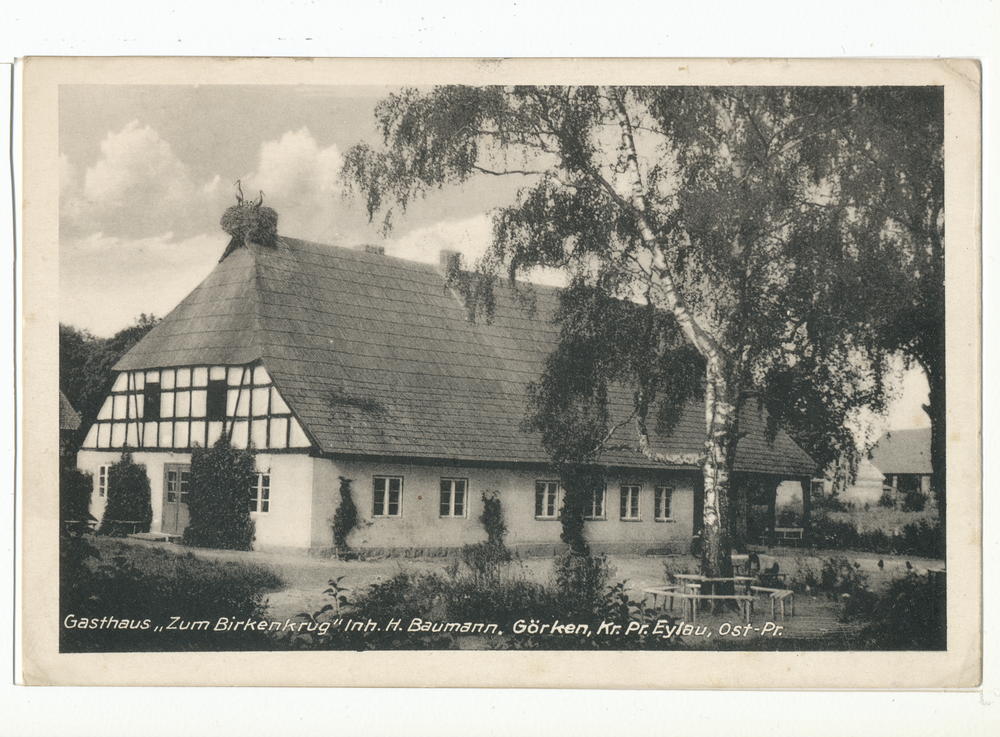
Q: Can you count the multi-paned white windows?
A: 8